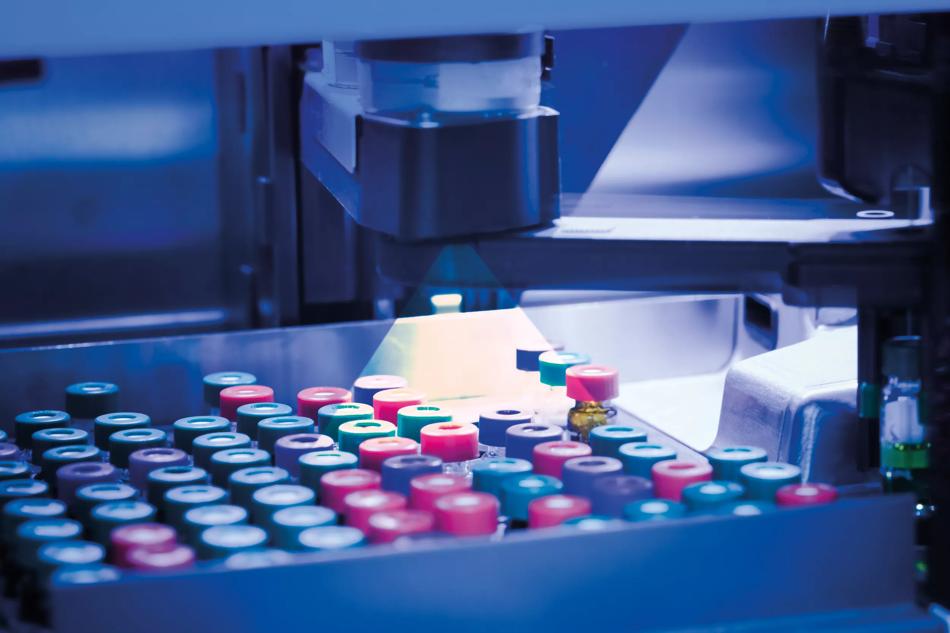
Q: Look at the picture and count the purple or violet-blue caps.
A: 11